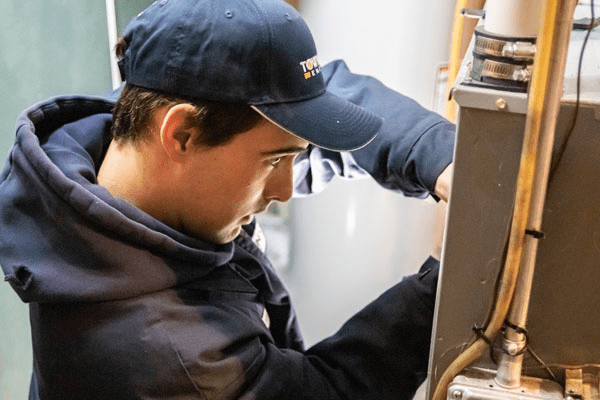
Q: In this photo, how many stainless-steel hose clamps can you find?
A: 2